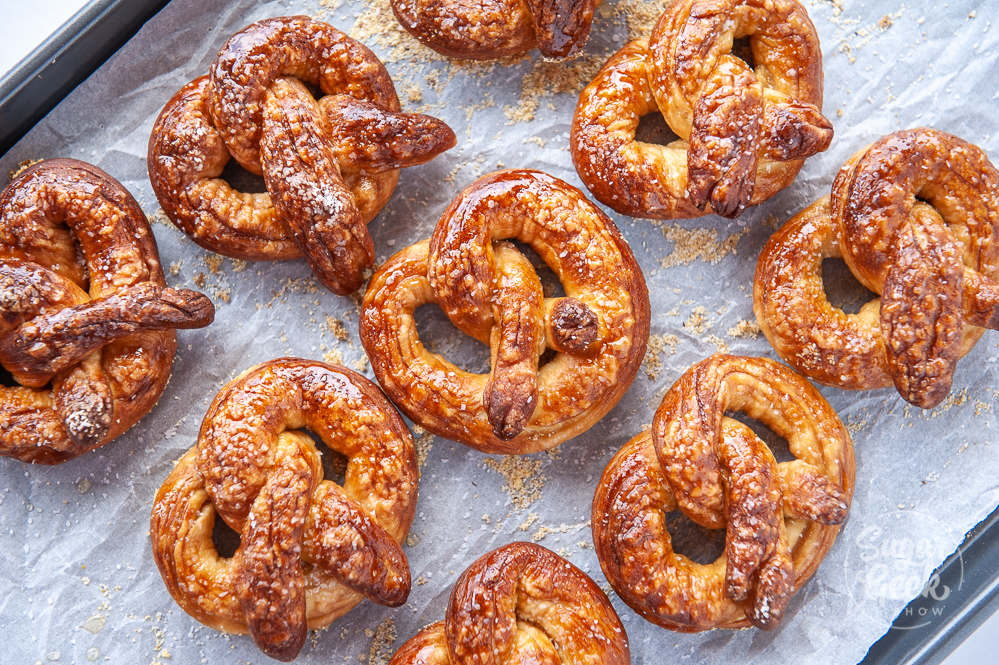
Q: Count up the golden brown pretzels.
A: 9